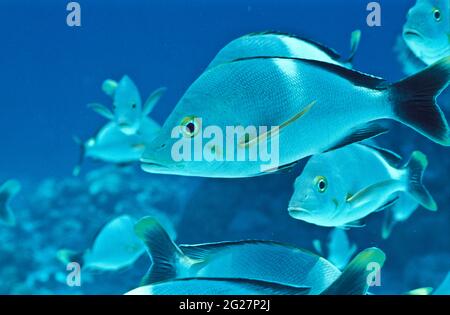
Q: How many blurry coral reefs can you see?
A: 1